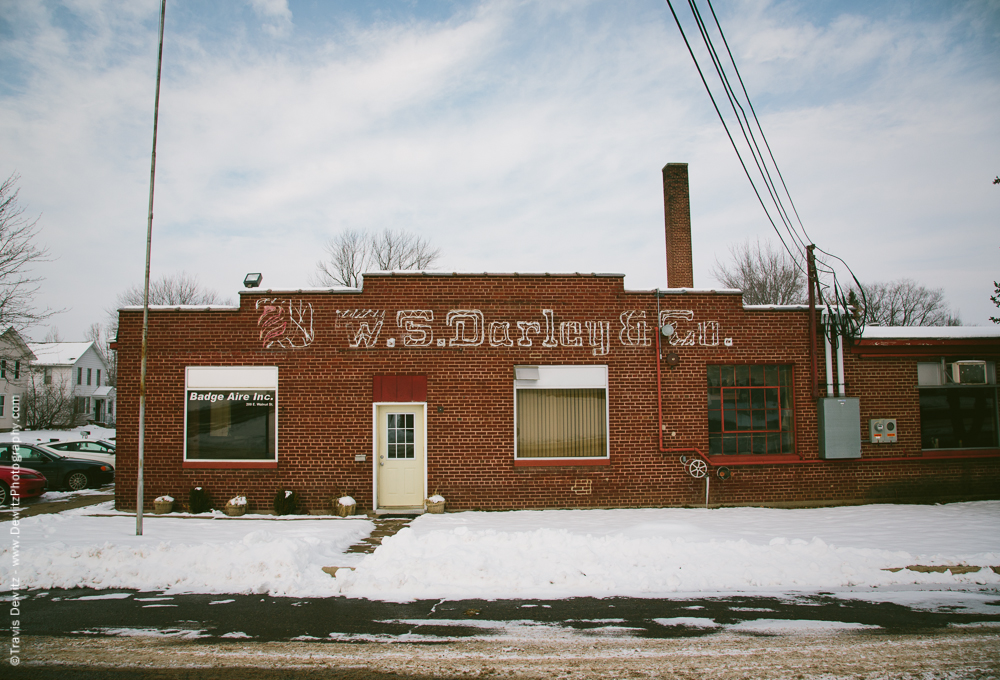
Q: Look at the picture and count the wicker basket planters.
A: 4